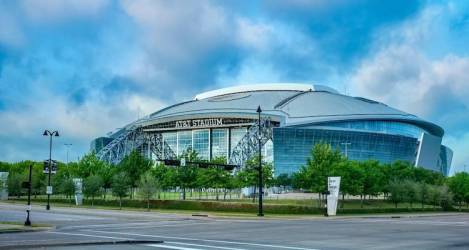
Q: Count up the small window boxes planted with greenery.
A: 0